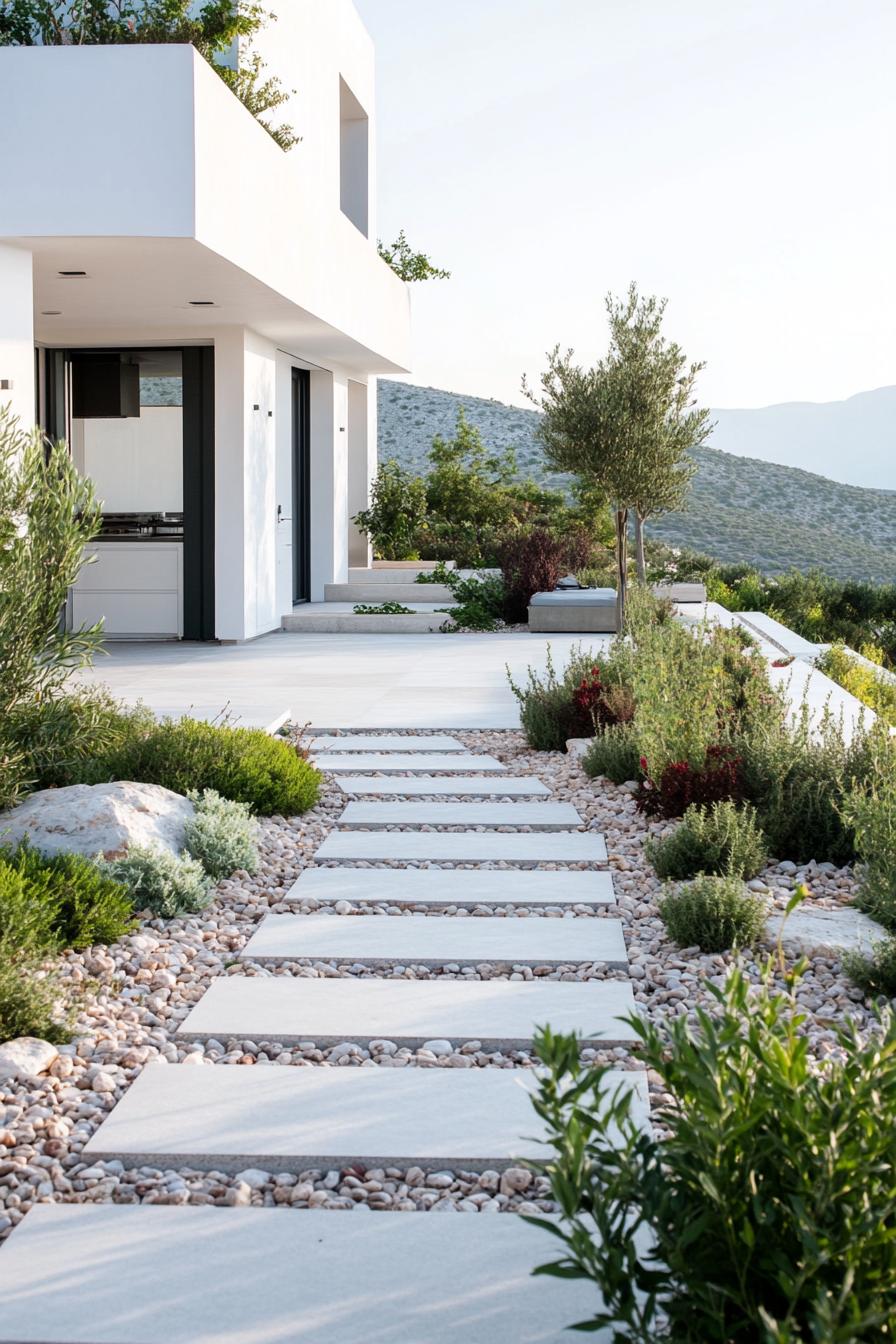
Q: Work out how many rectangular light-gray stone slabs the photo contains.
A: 10